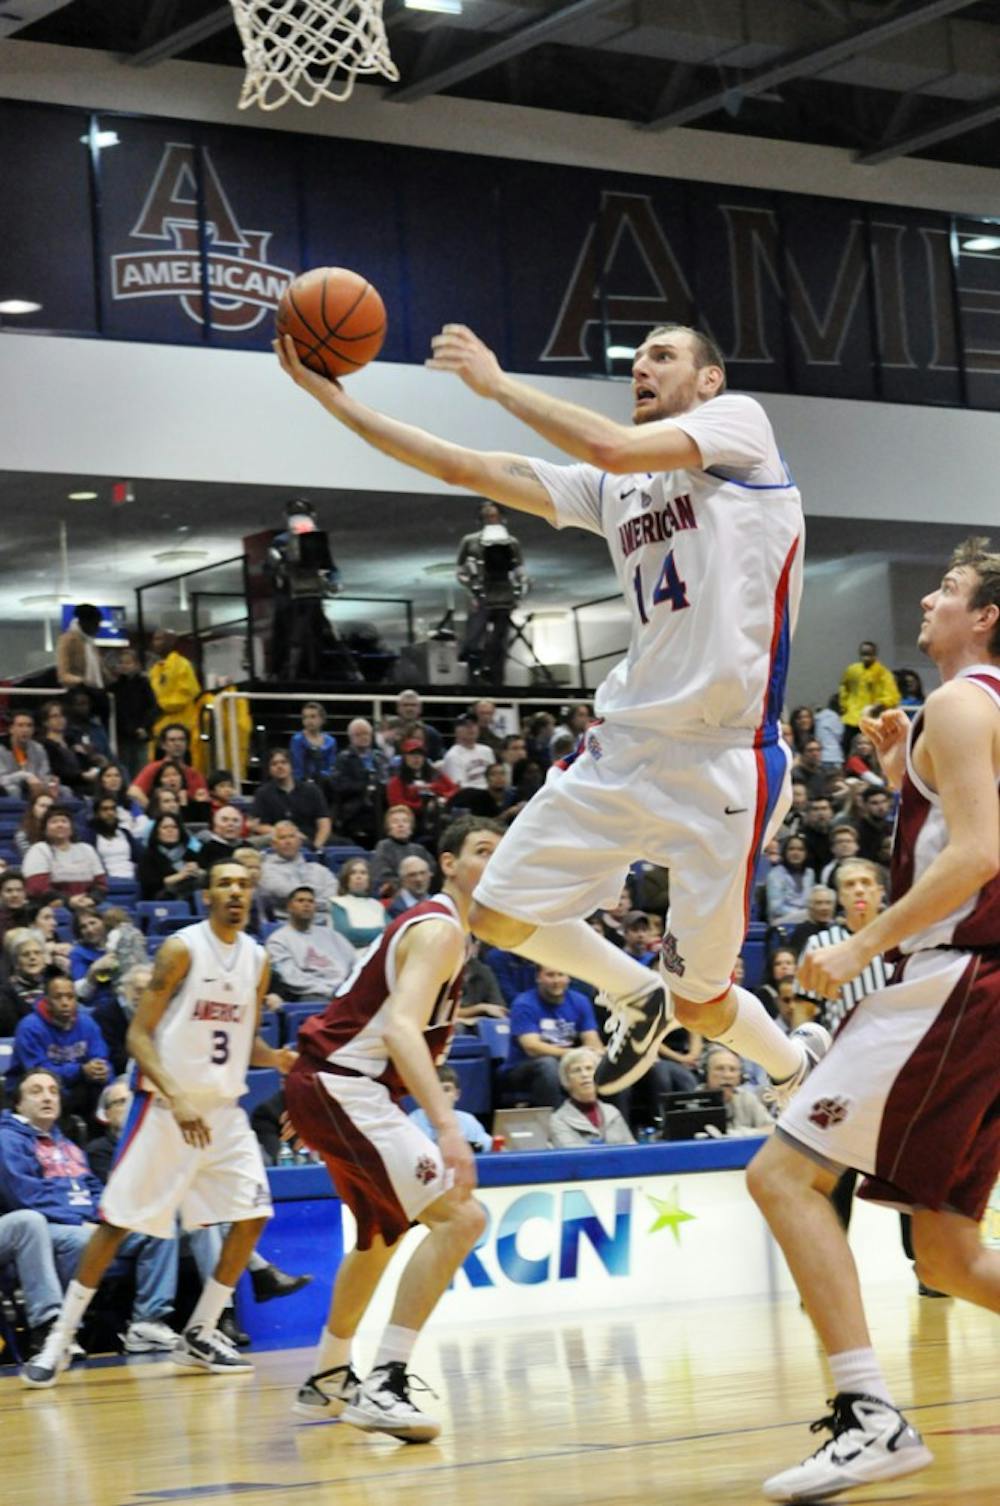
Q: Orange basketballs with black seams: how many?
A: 1